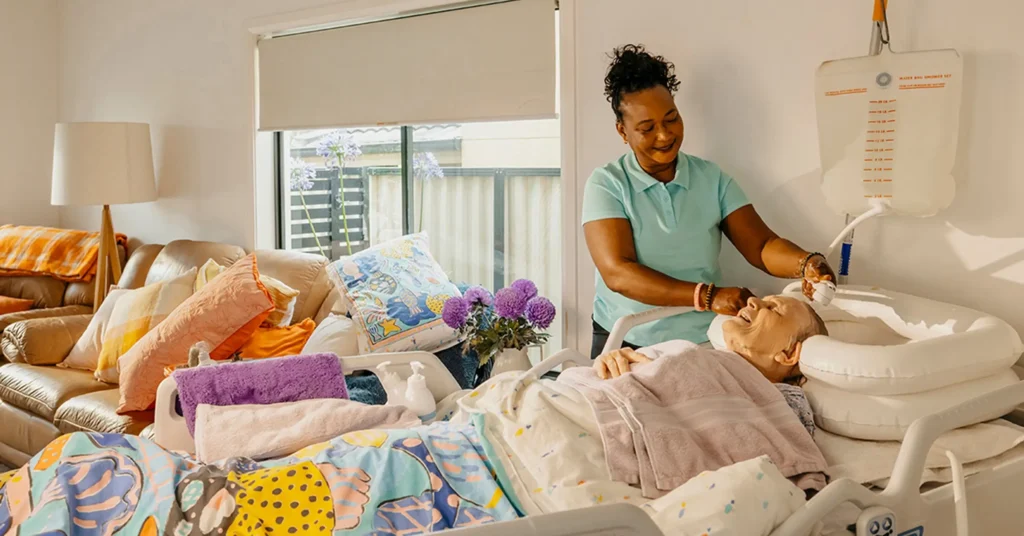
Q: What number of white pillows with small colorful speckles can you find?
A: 1